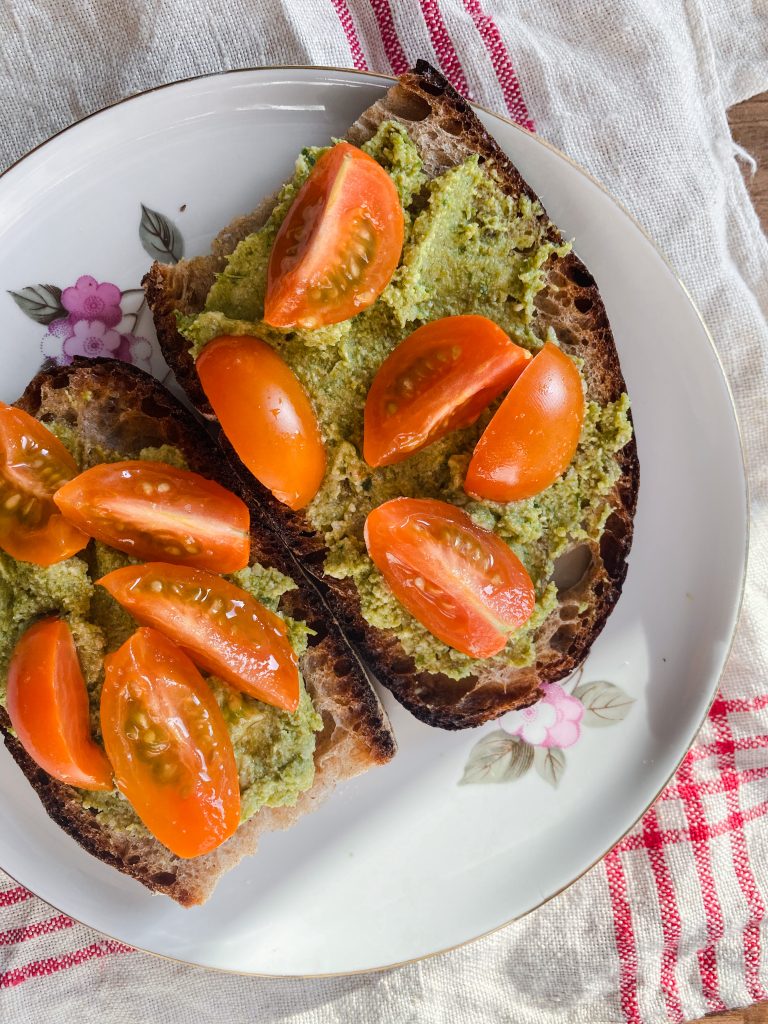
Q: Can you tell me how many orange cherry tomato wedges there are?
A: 10